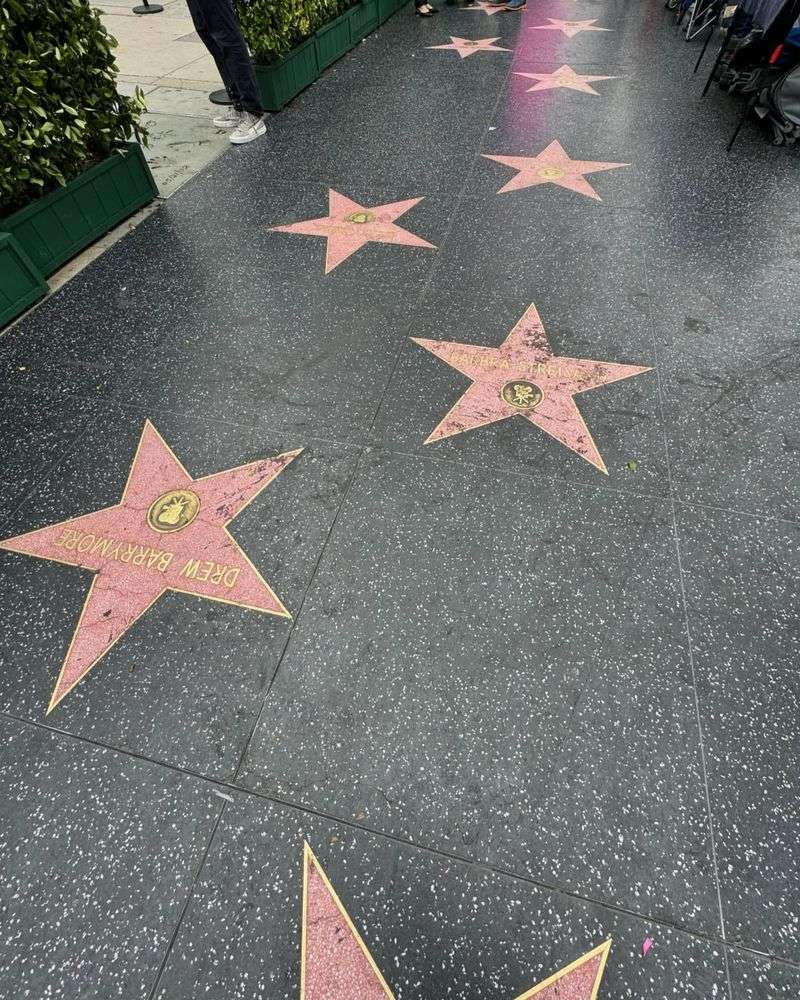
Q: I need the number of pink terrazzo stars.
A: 9